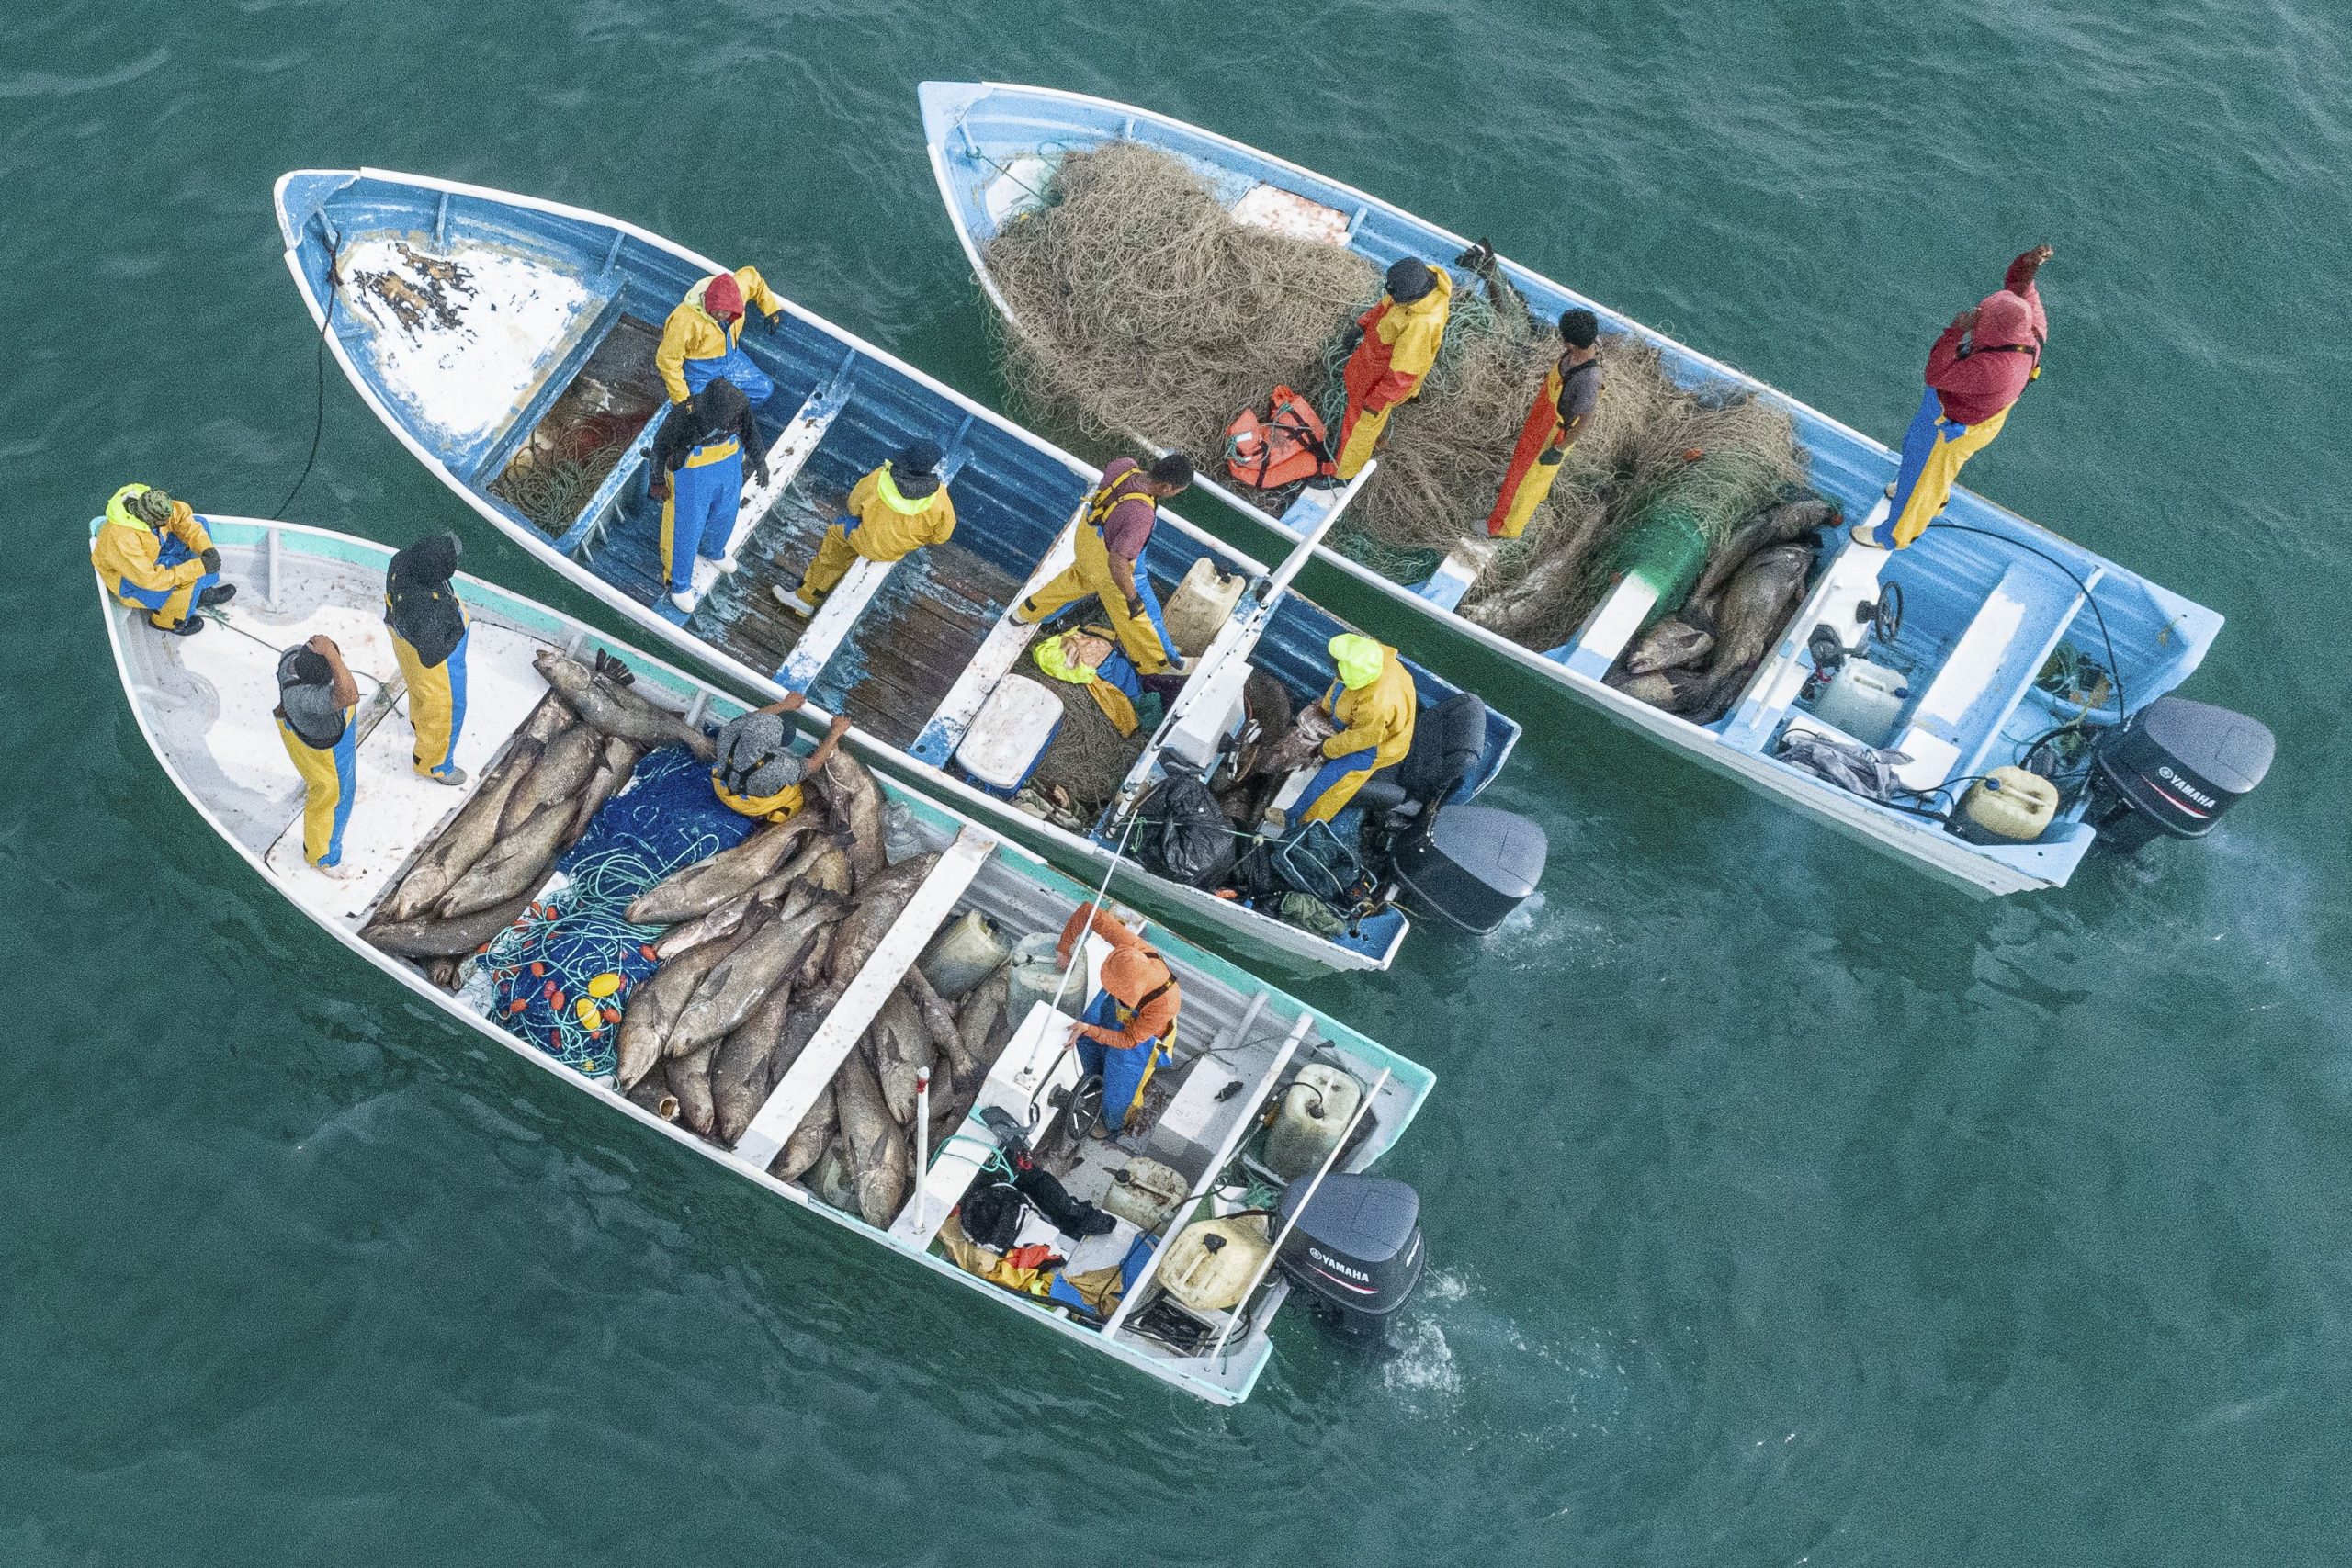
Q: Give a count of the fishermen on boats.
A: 13